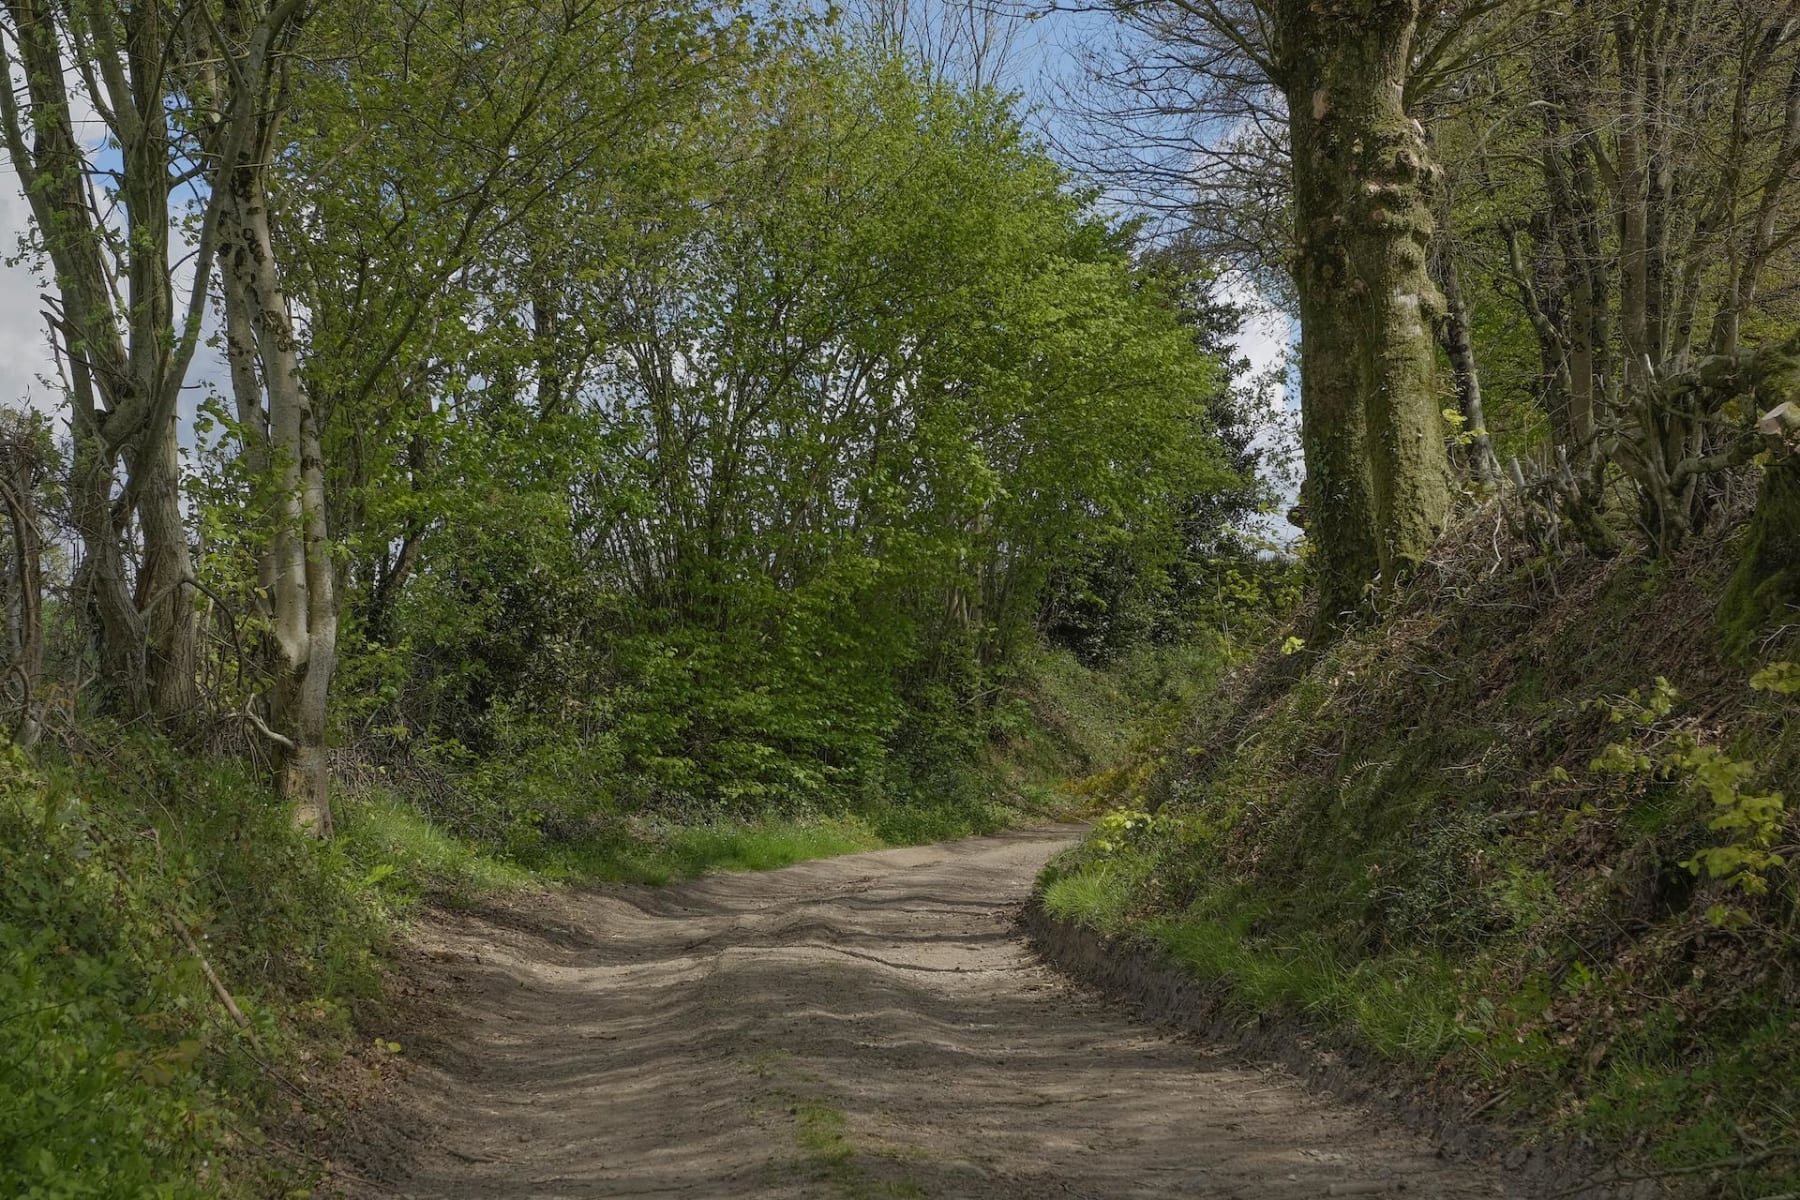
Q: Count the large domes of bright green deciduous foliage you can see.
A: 1